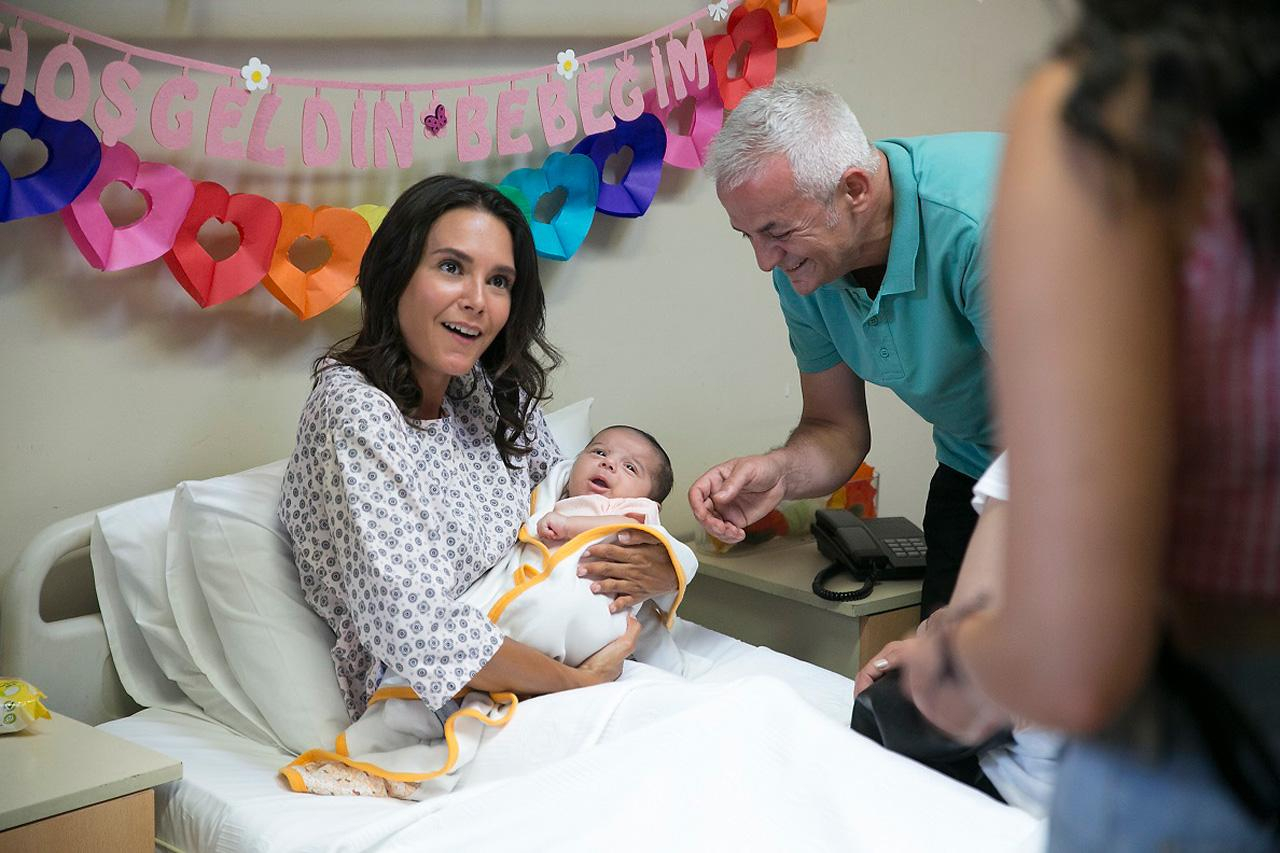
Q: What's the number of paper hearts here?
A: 11